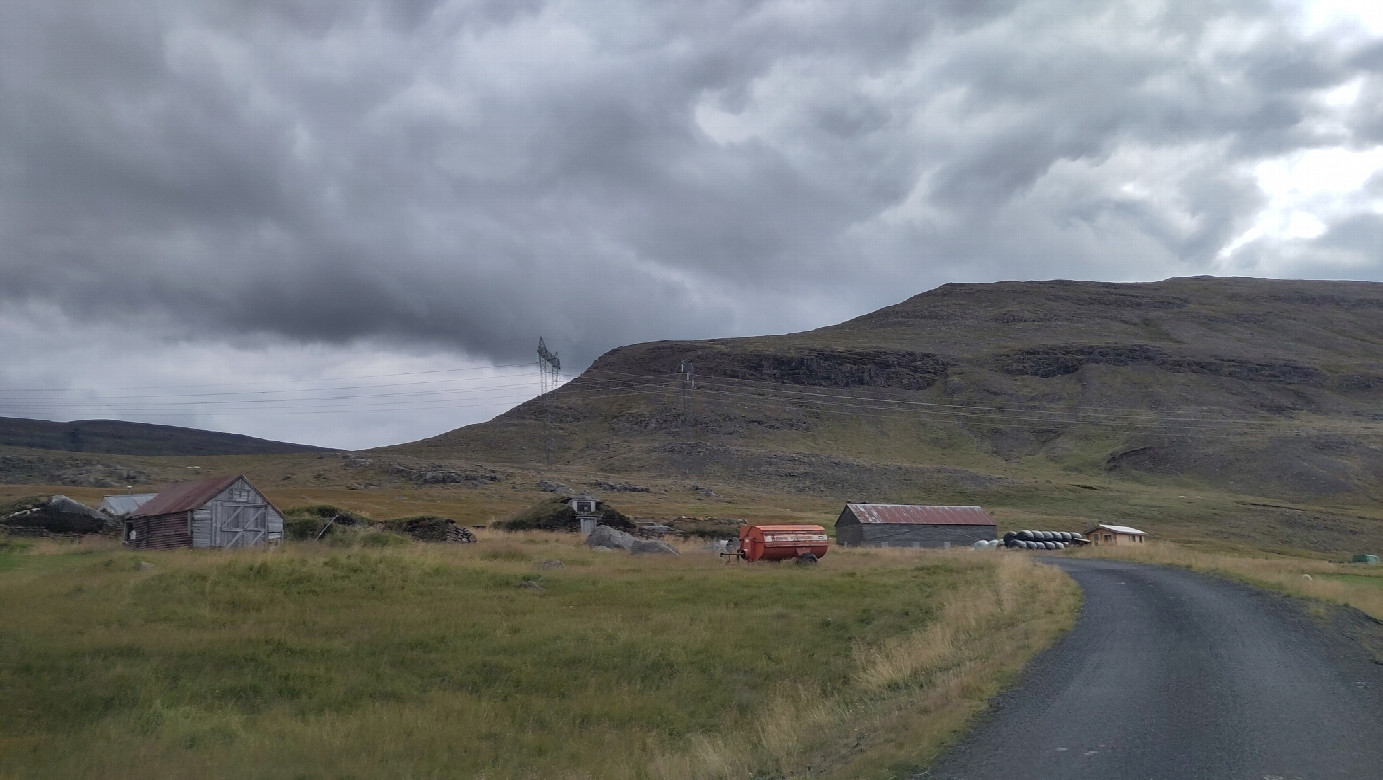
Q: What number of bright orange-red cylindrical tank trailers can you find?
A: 1